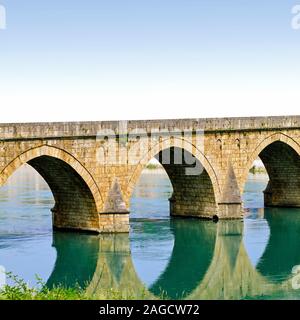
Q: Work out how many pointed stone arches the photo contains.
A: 3